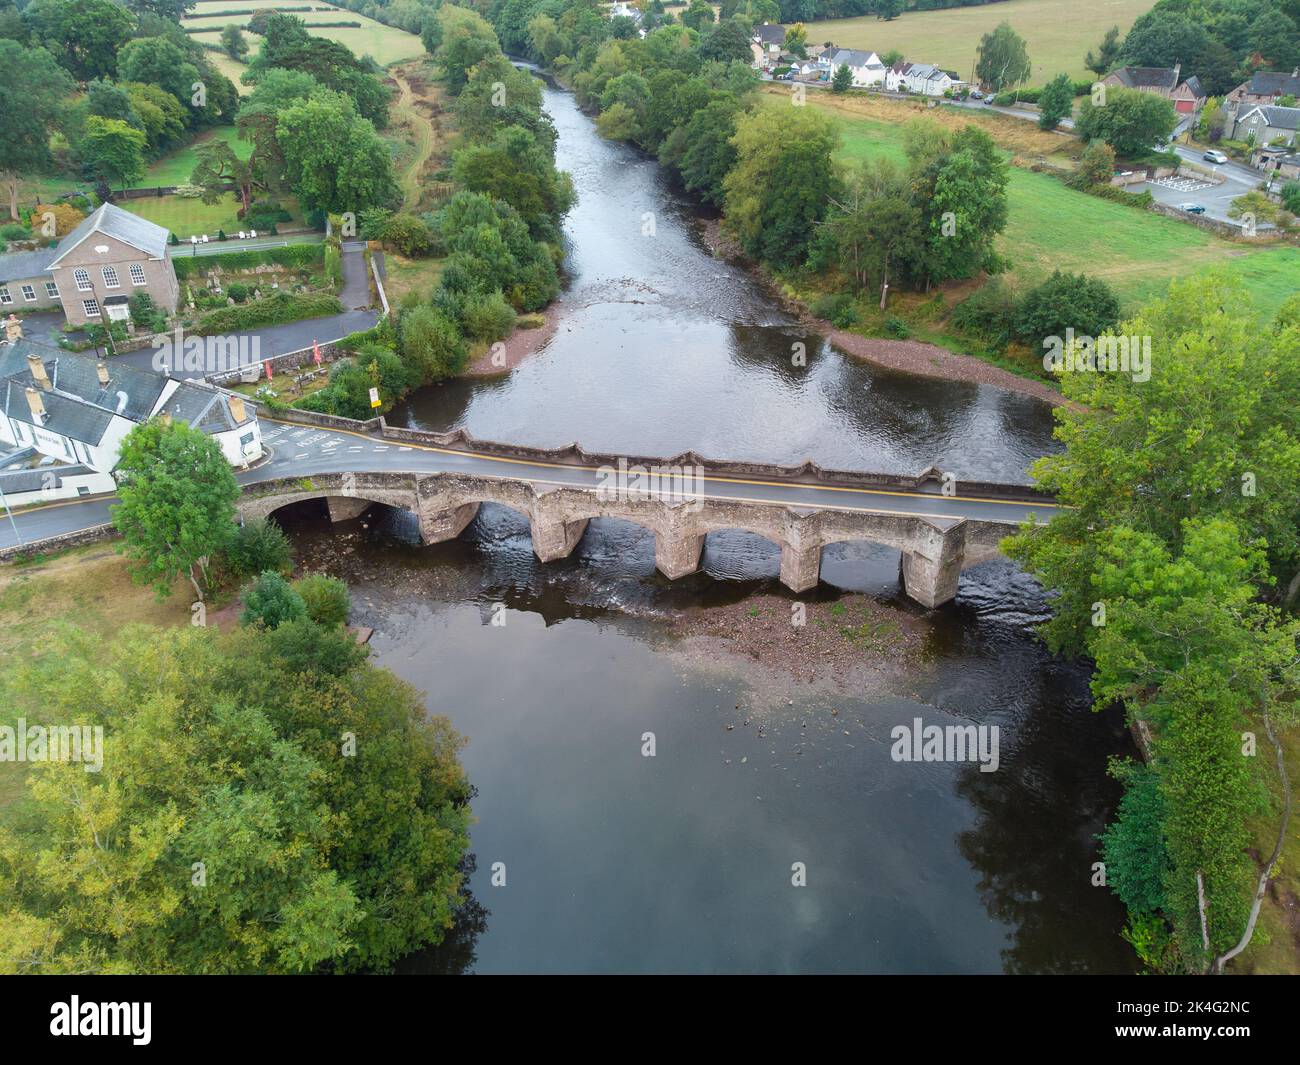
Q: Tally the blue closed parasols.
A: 0